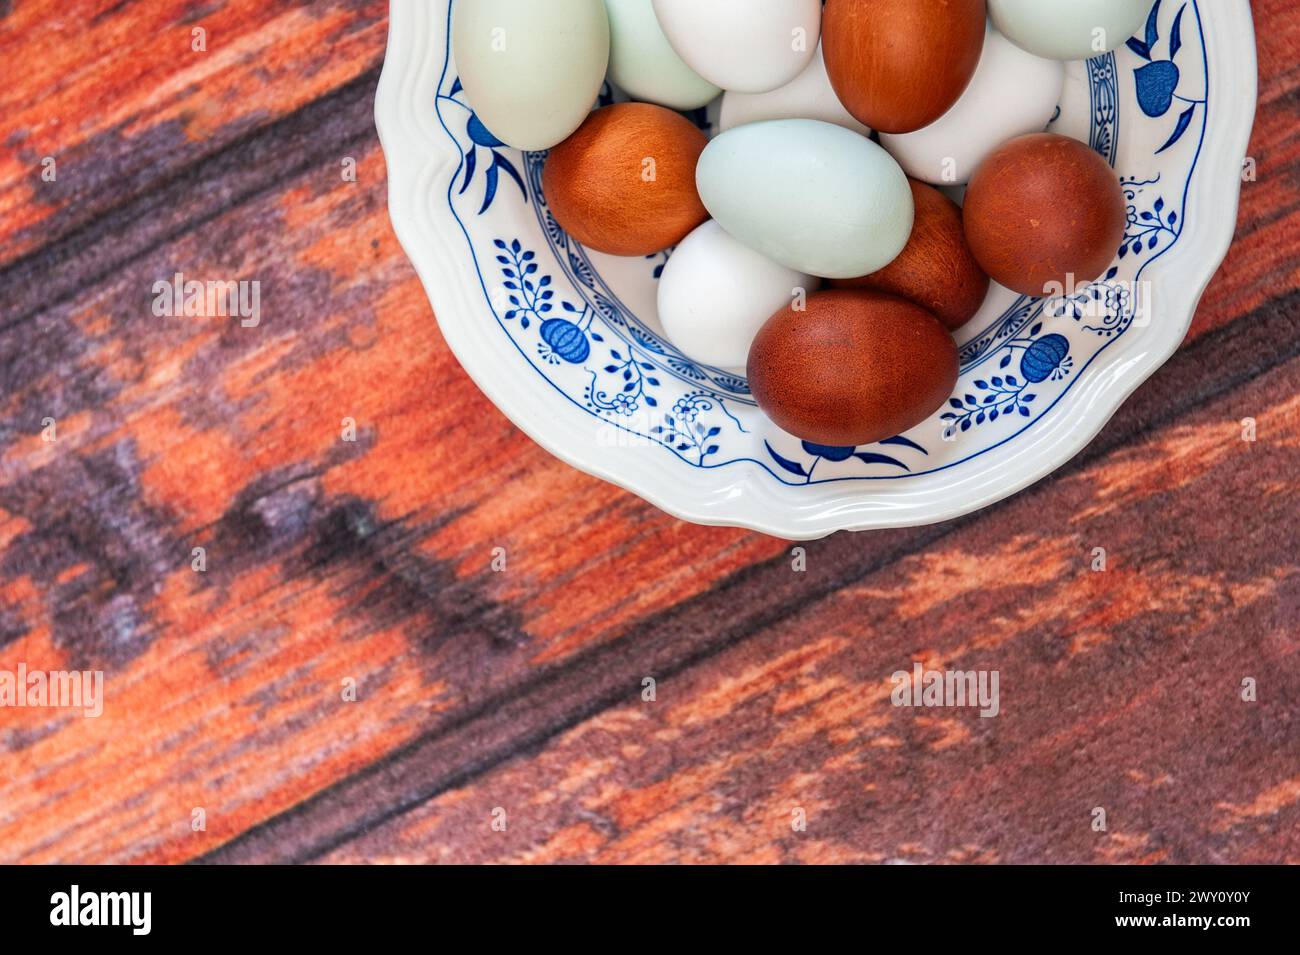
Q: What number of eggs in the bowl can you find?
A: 13